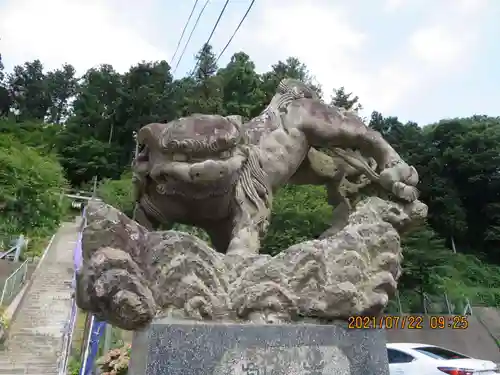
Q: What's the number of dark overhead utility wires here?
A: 4